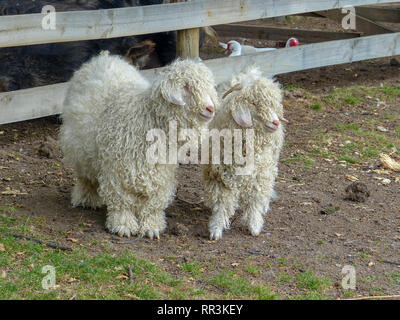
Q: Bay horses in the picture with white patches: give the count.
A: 0